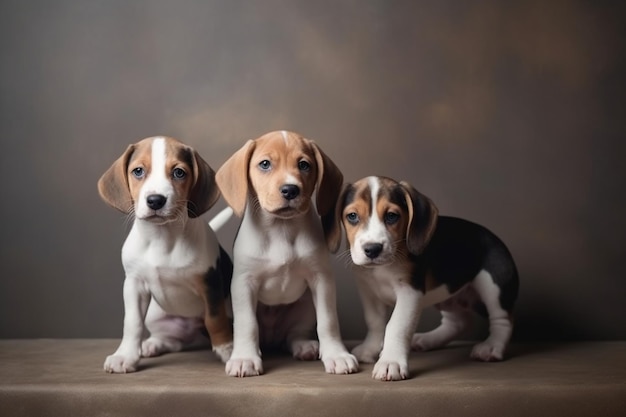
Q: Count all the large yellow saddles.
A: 0